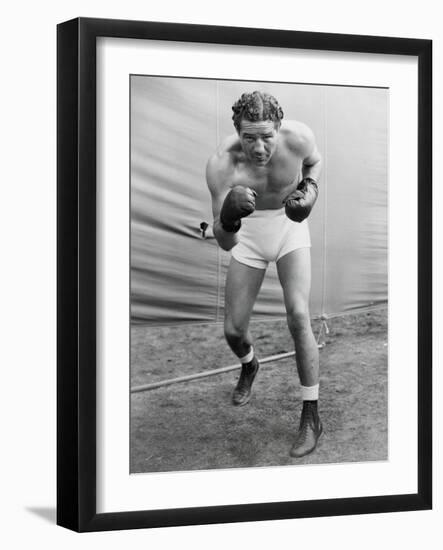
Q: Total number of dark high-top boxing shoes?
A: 2